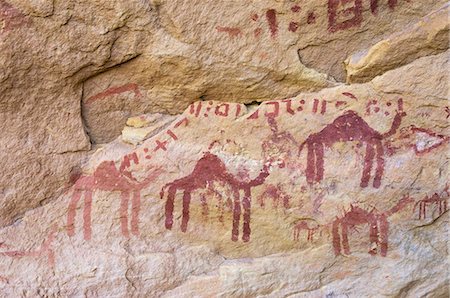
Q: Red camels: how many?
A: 6